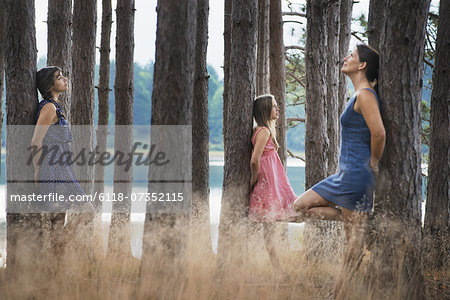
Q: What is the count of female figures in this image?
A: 3